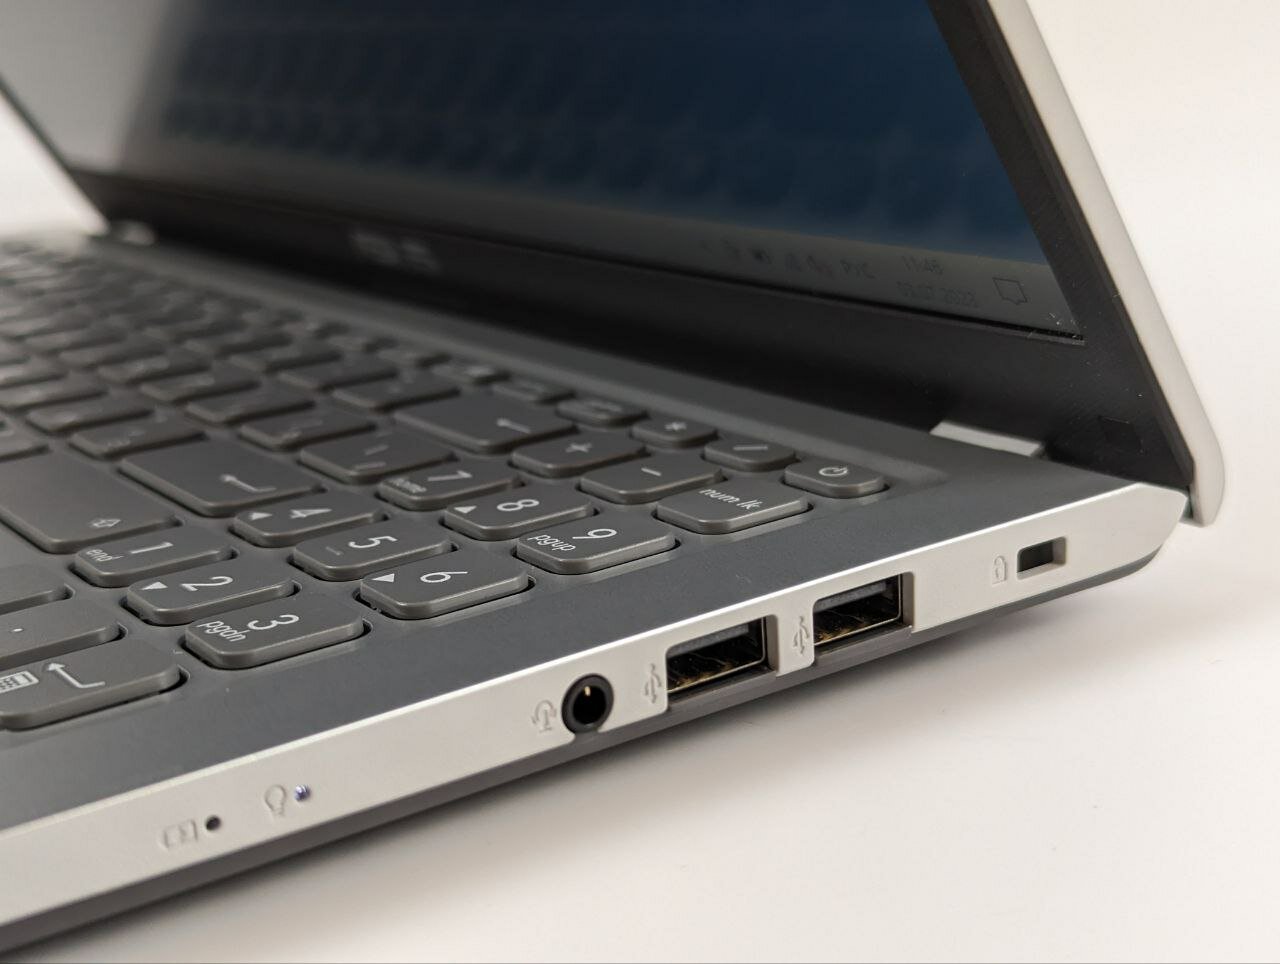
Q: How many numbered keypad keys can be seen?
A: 9